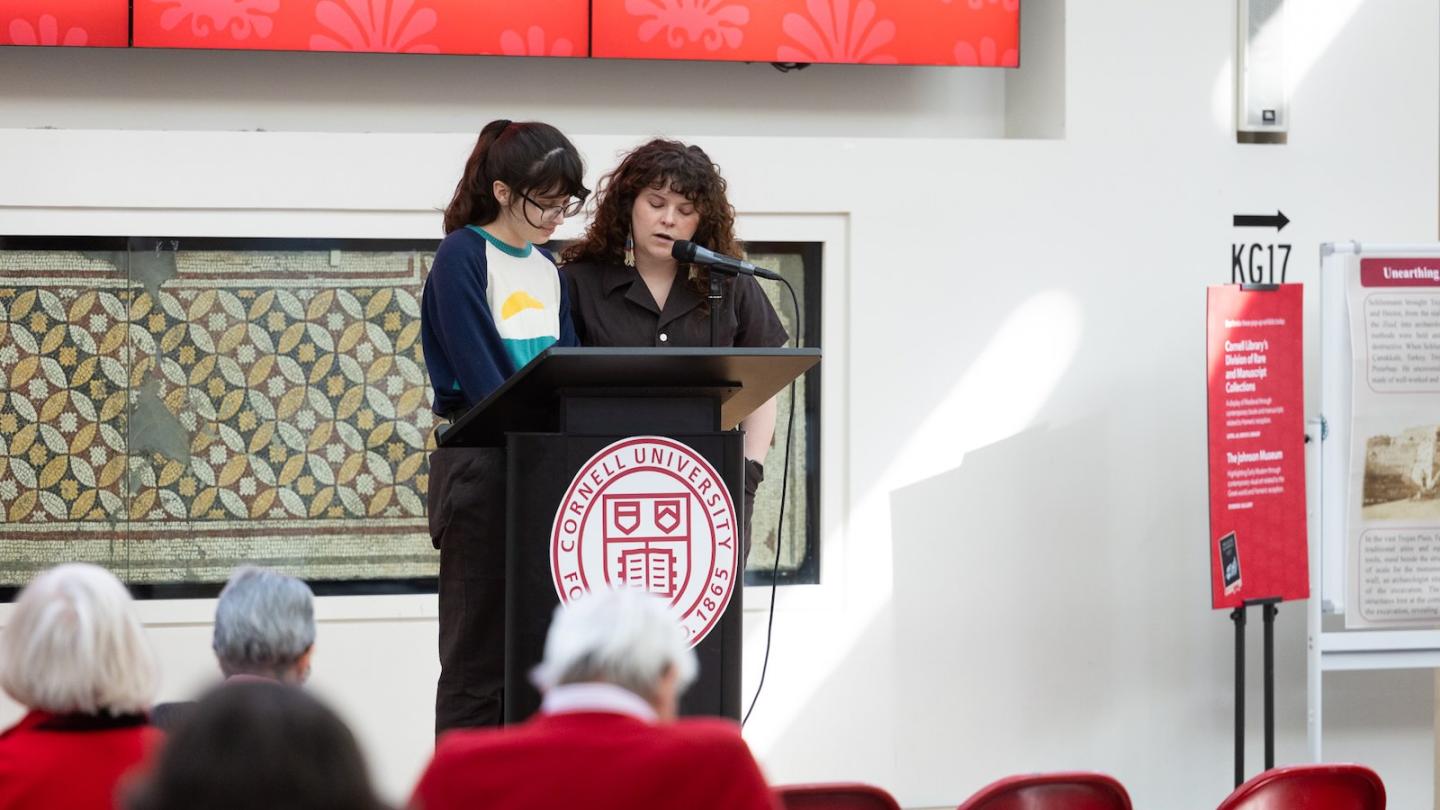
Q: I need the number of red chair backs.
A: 3